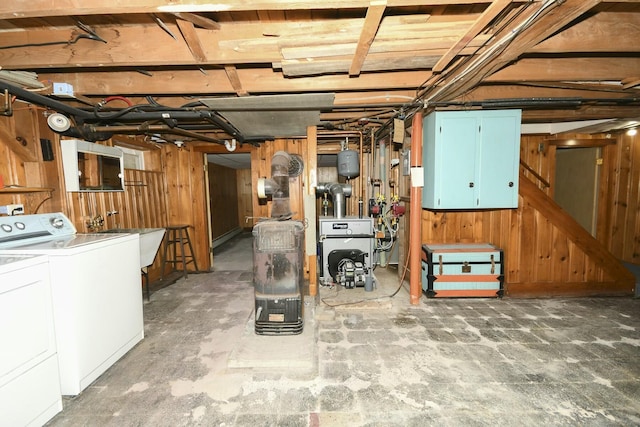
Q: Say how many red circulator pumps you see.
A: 2